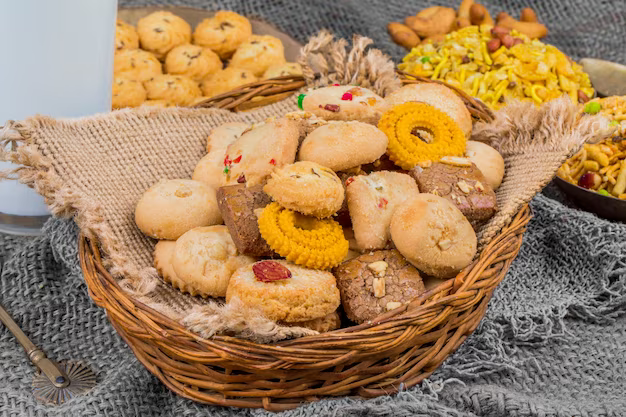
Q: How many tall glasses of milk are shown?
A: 1